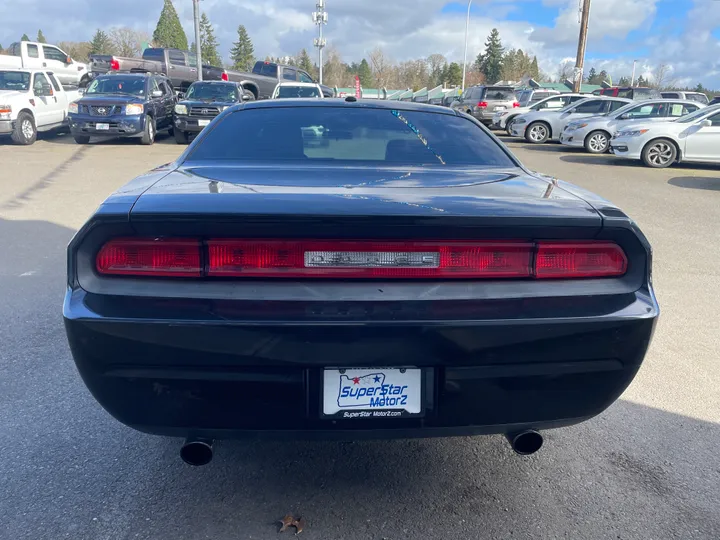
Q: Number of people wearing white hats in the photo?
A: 0